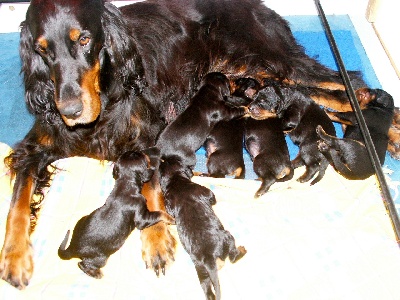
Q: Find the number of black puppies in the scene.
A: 7